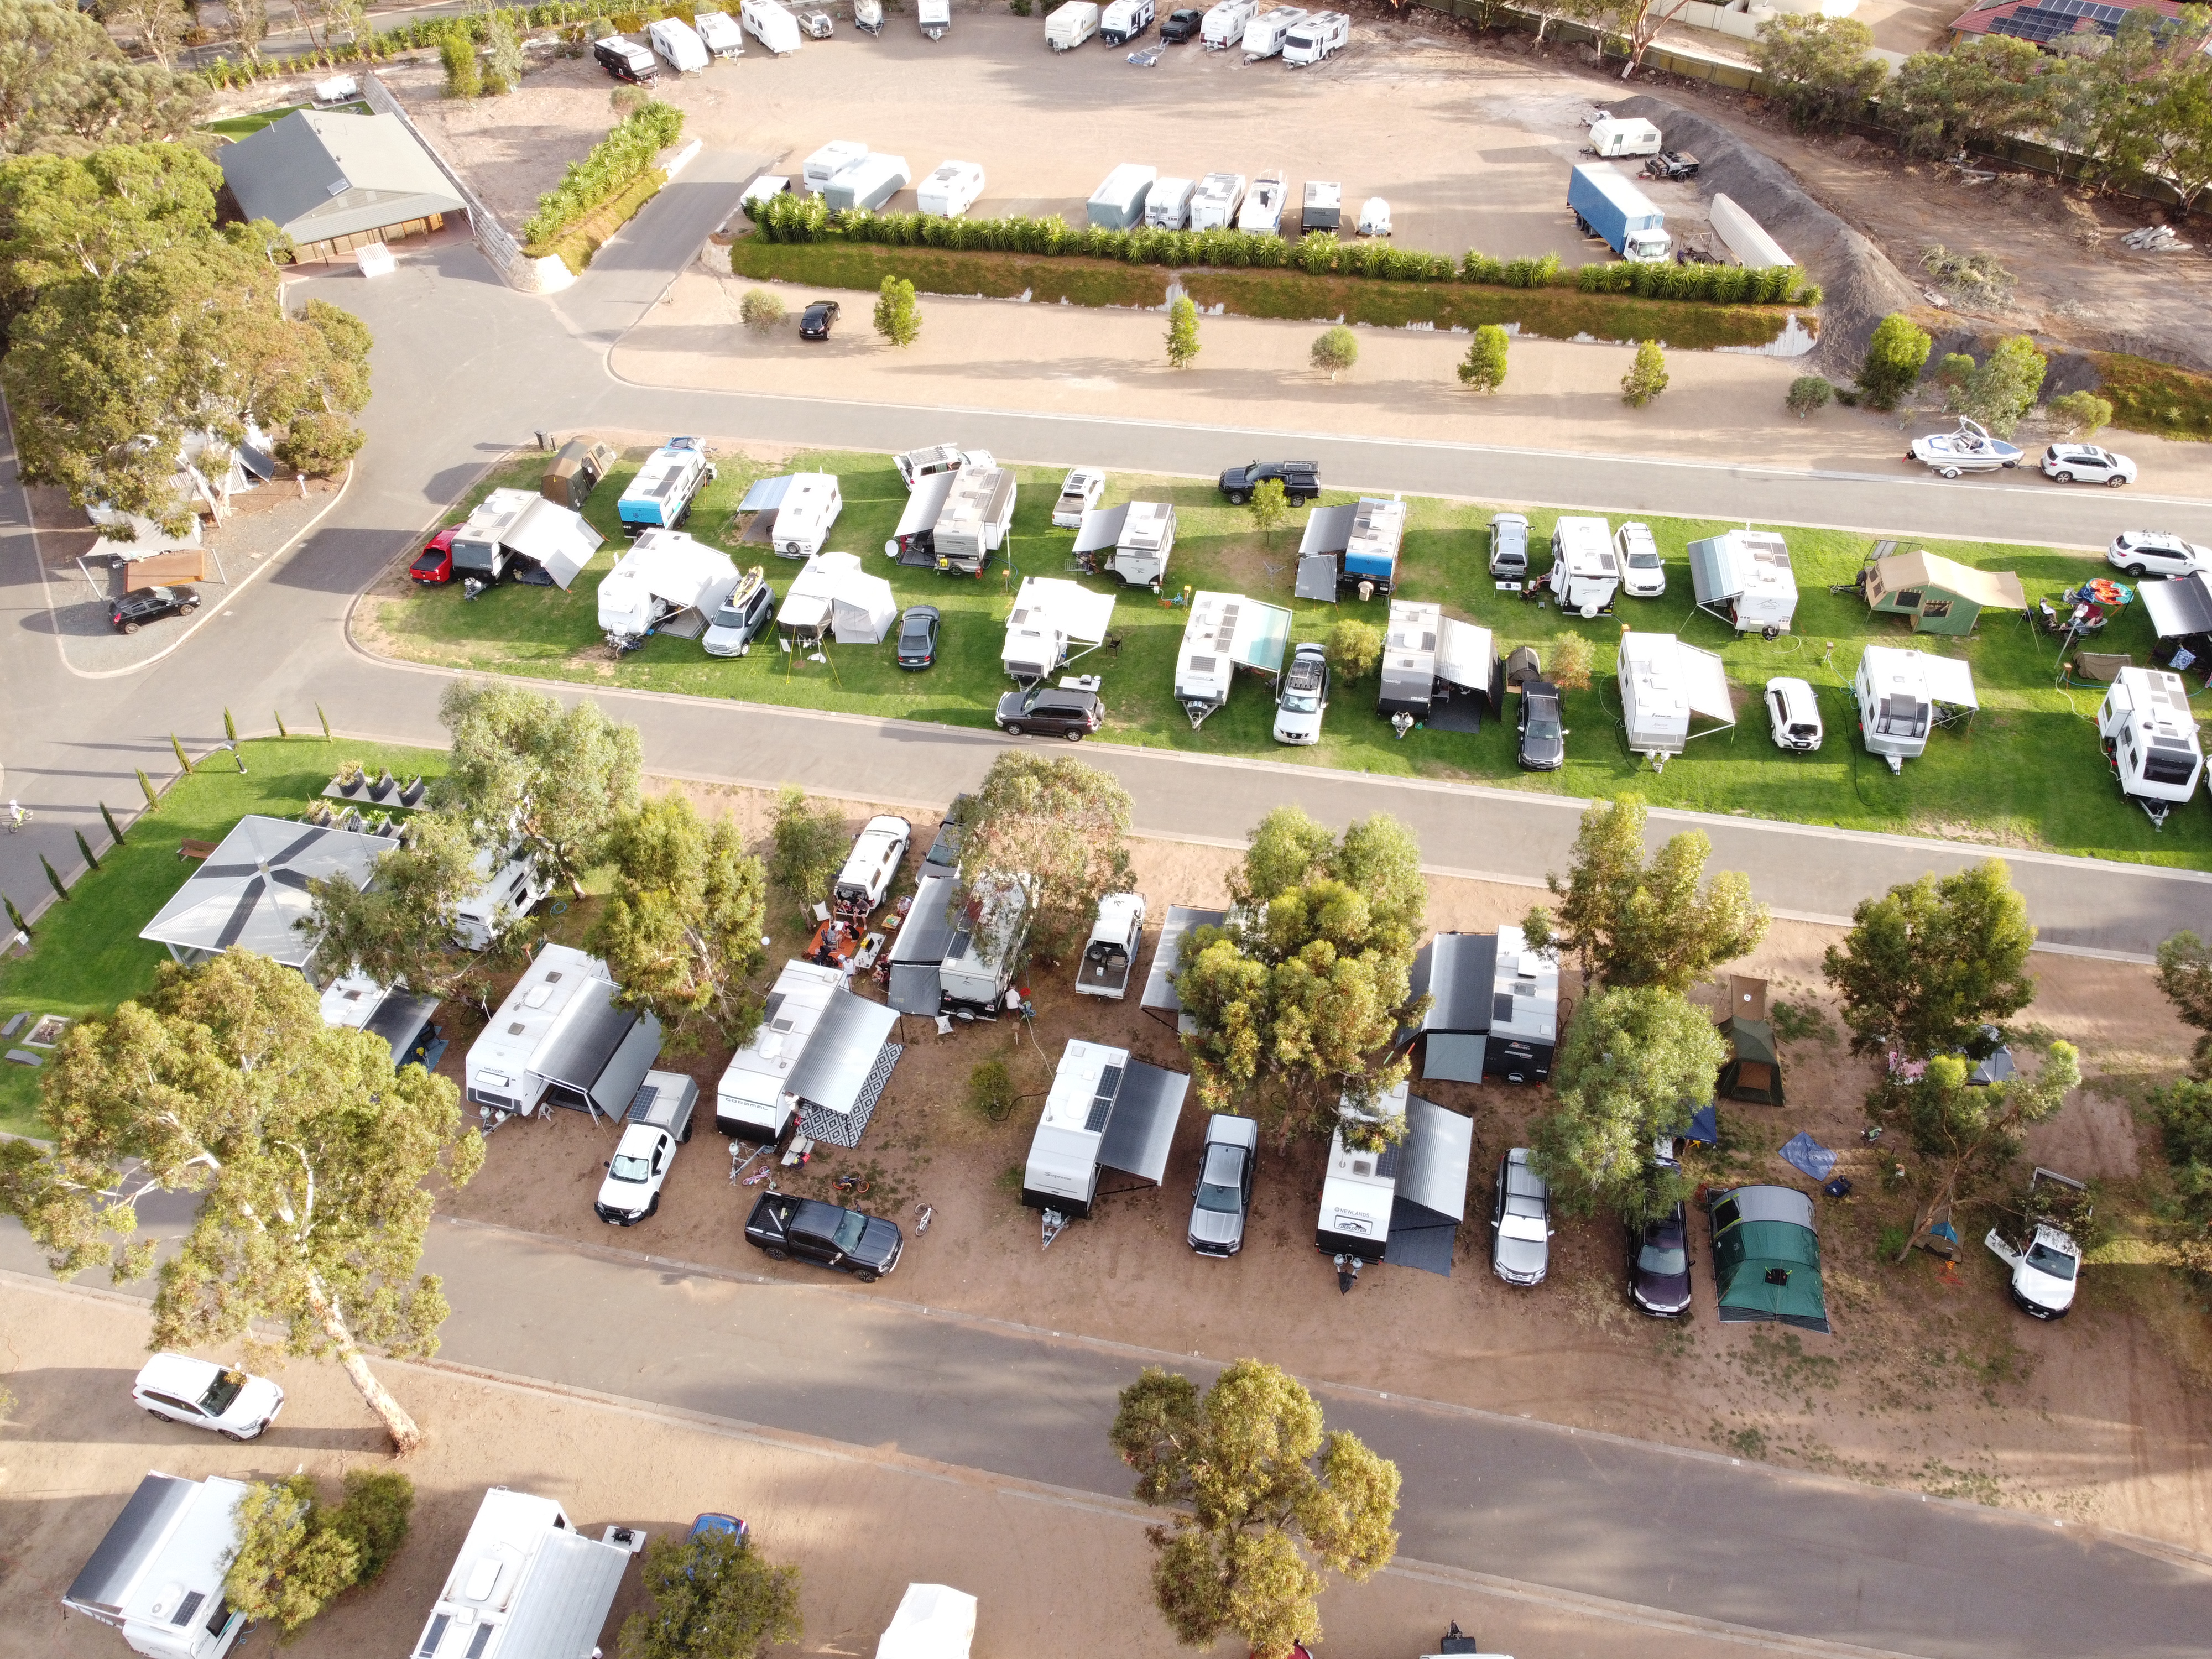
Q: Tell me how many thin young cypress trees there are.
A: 9